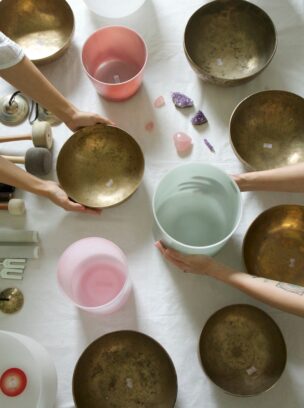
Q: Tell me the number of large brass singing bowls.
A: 7